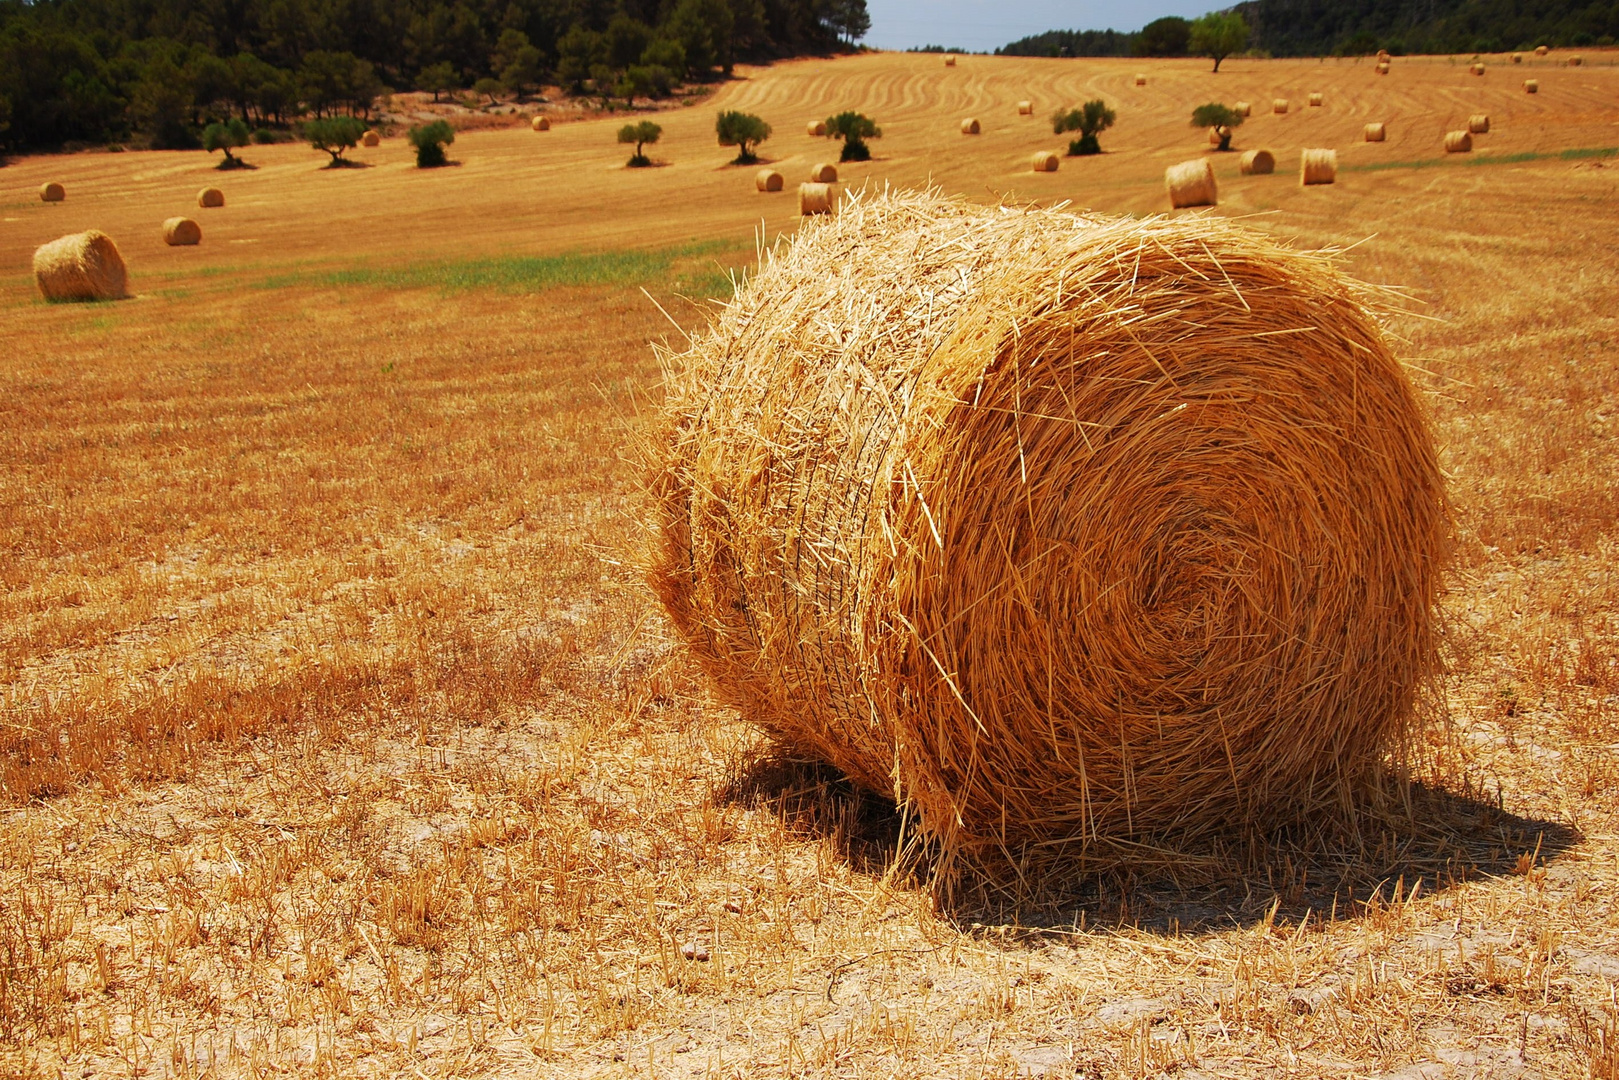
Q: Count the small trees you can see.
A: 8